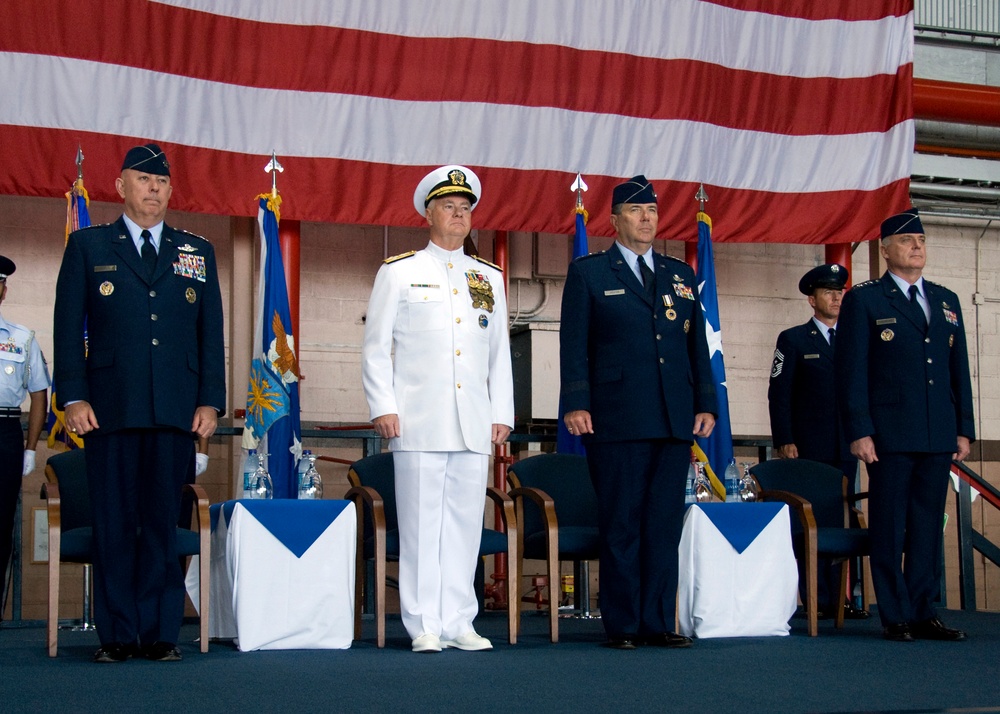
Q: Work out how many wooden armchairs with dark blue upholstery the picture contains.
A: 4